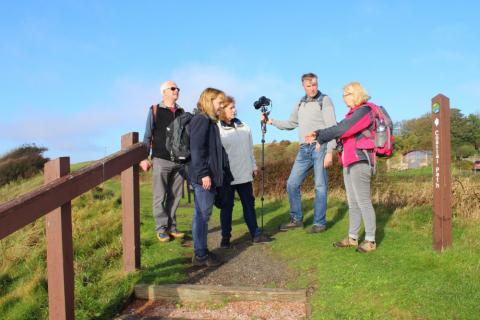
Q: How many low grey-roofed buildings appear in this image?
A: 1